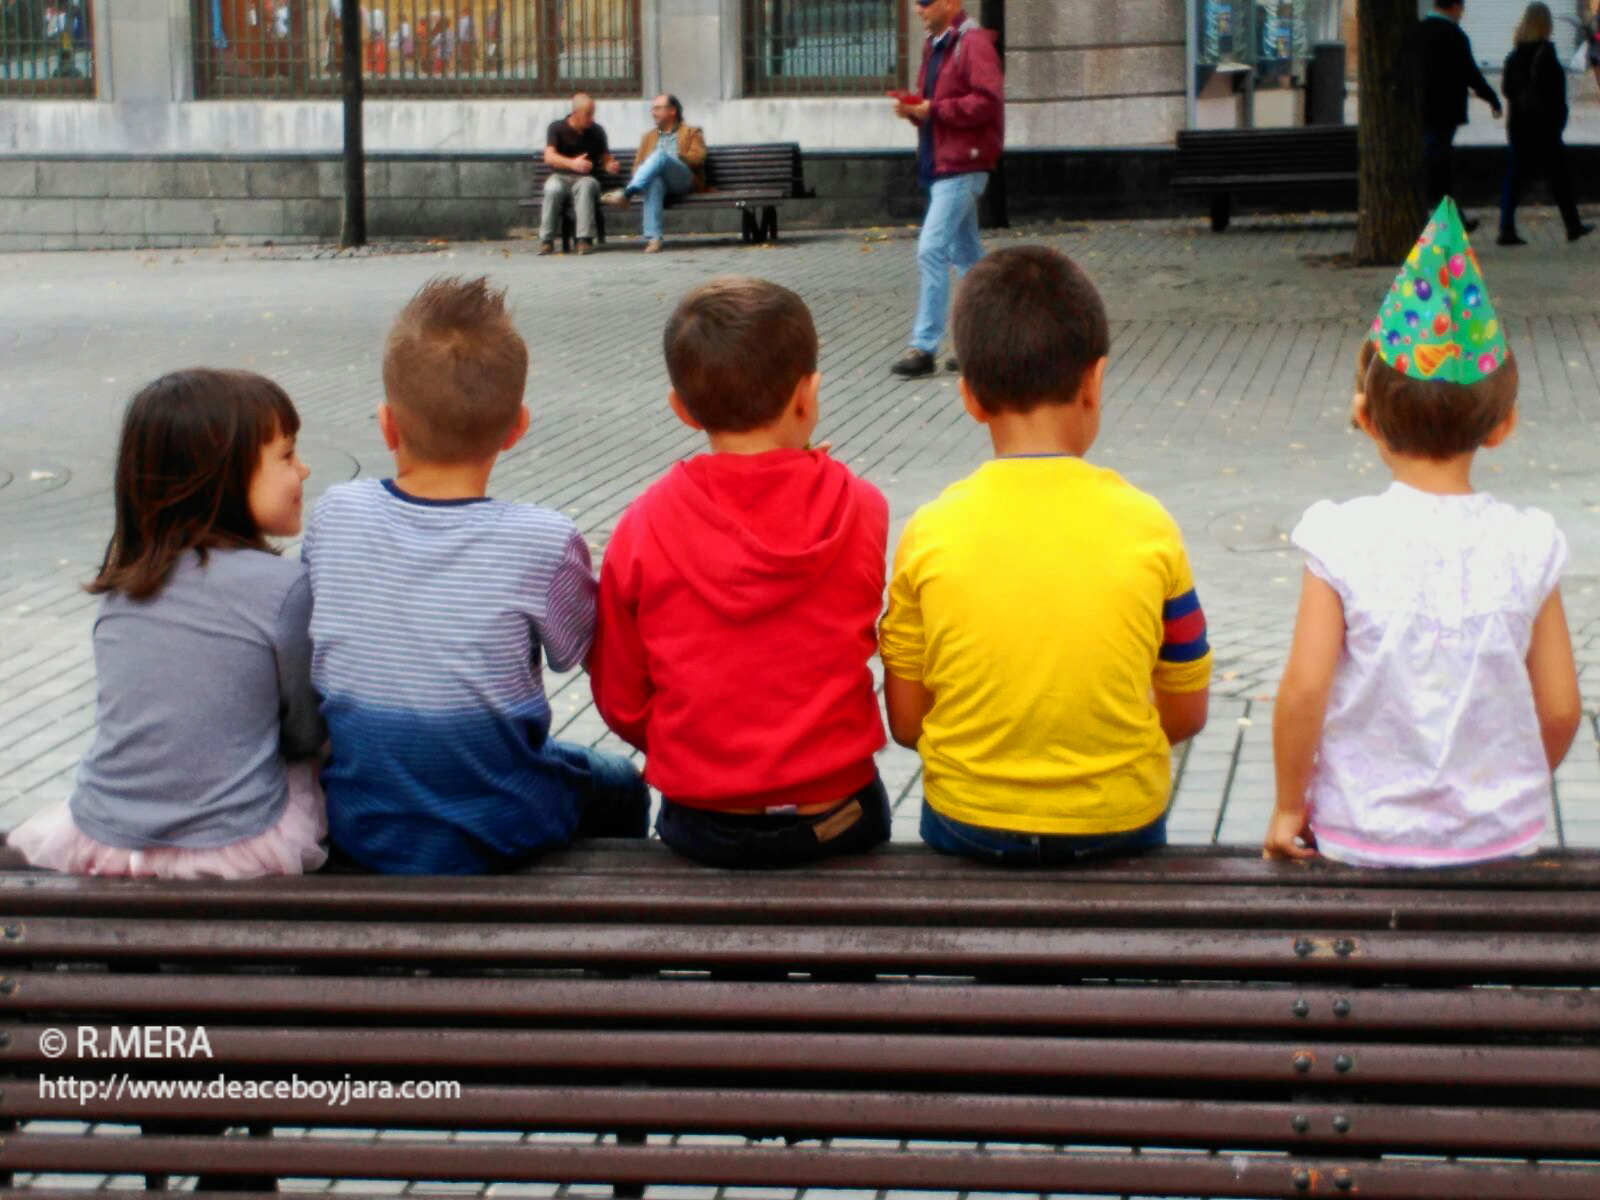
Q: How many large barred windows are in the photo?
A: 3